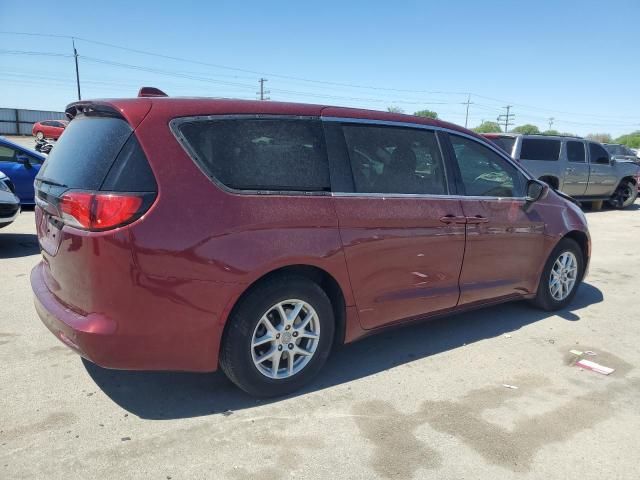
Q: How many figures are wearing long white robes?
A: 0